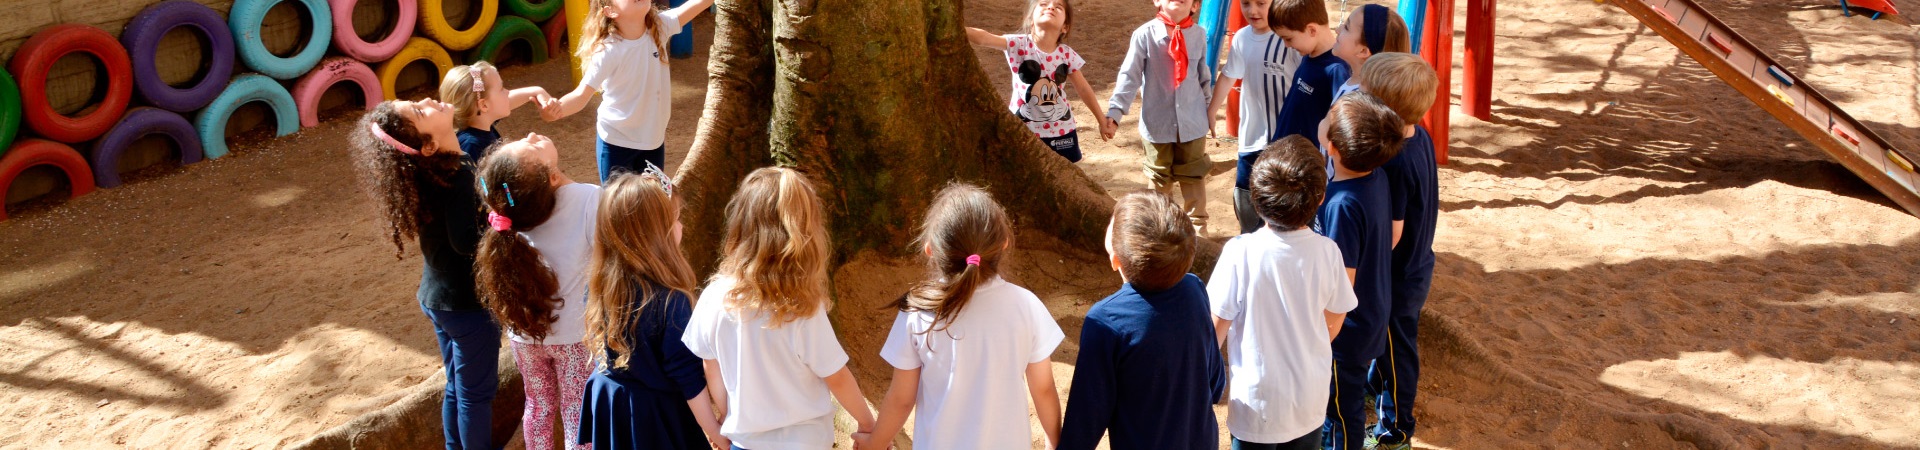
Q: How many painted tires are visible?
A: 14